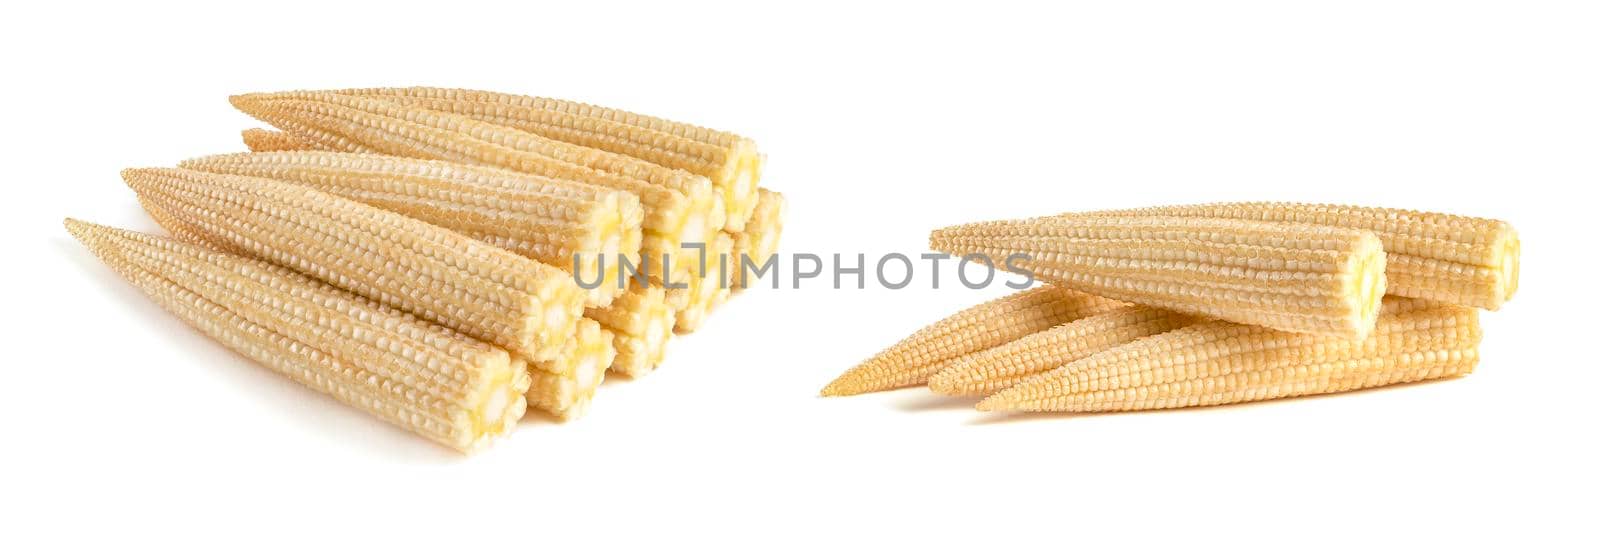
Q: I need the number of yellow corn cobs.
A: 14